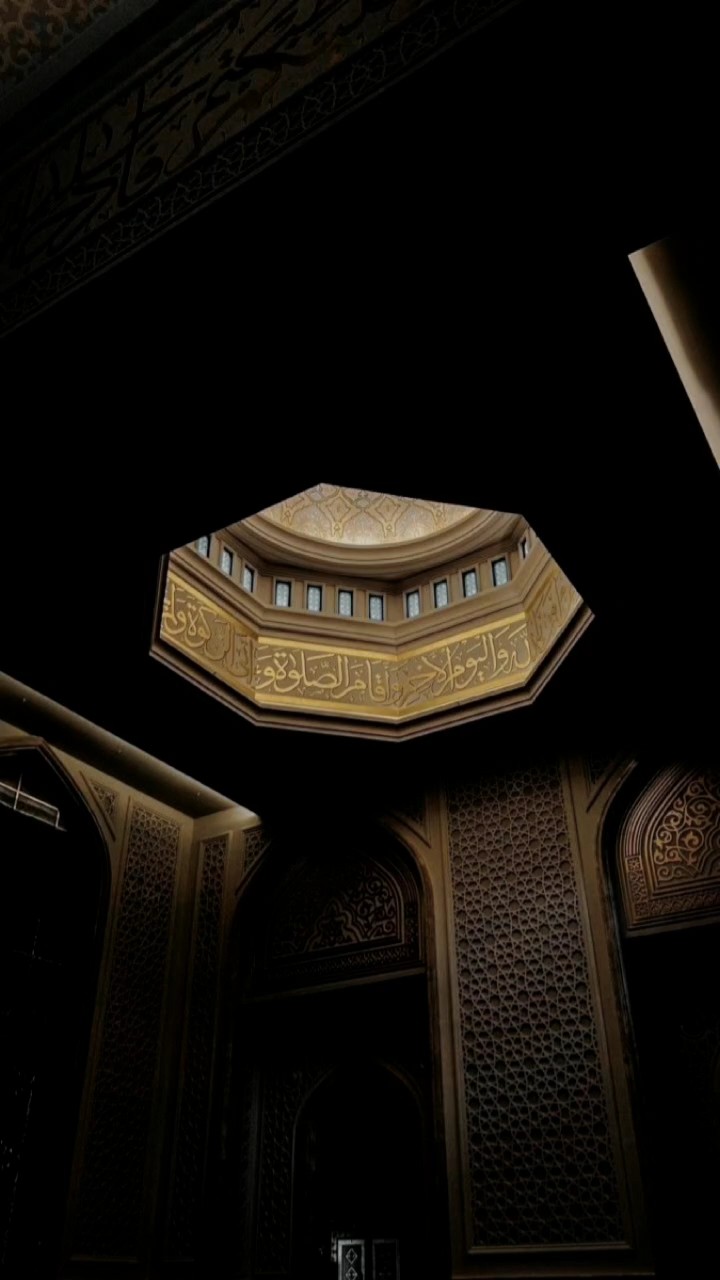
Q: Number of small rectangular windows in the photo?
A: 12